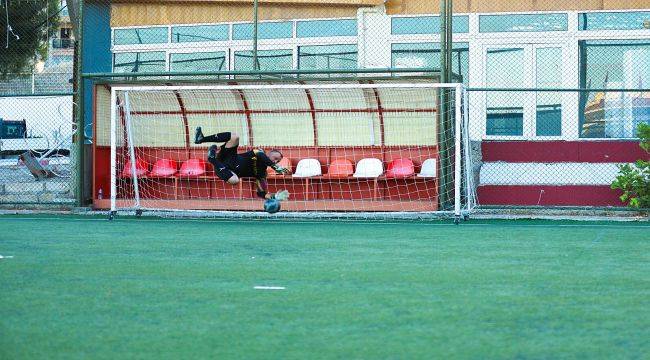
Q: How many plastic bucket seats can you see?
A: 9